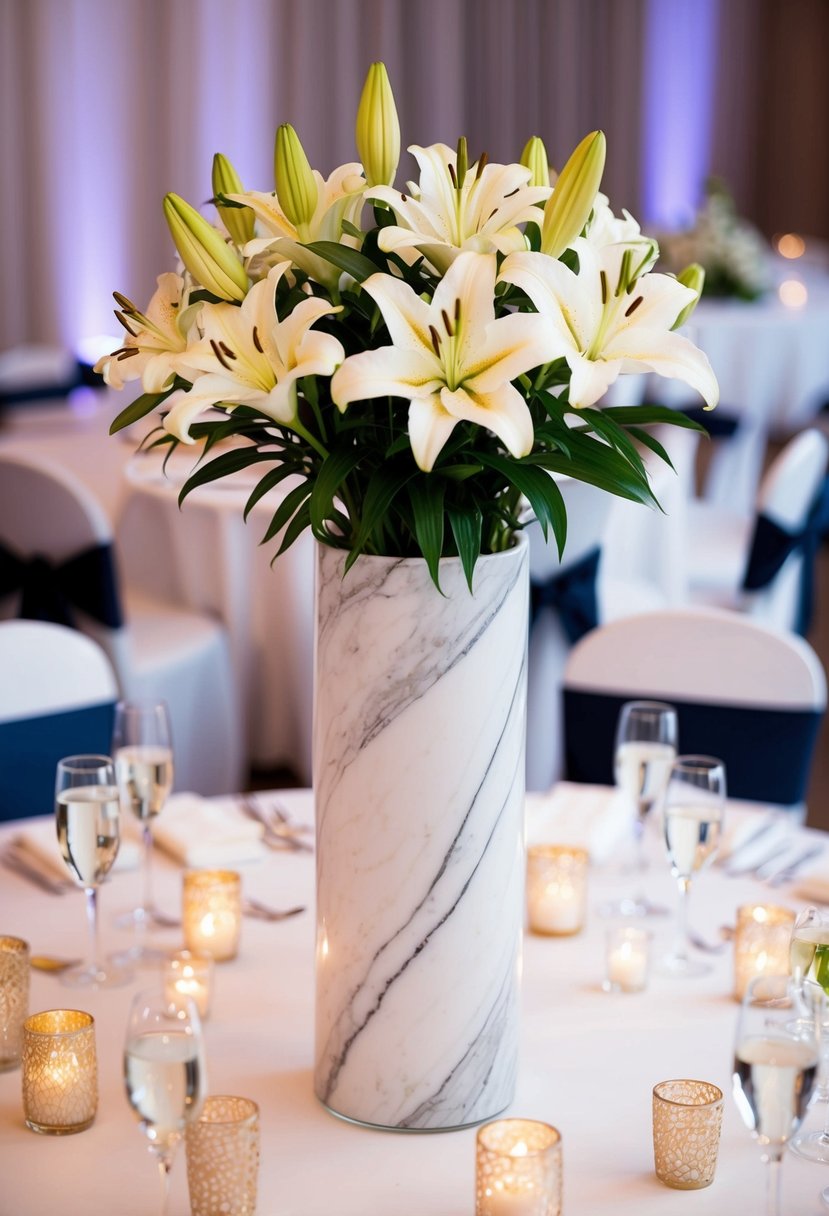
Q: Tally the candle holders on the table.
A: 10